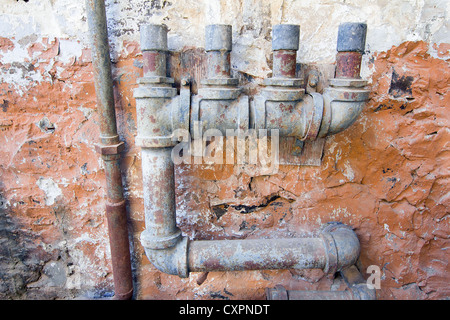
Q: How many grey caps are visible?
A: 4